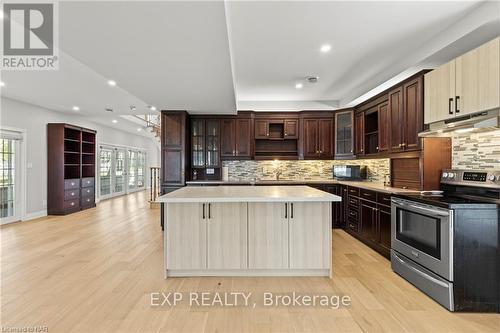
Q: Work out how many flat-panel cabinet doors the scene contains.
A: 6